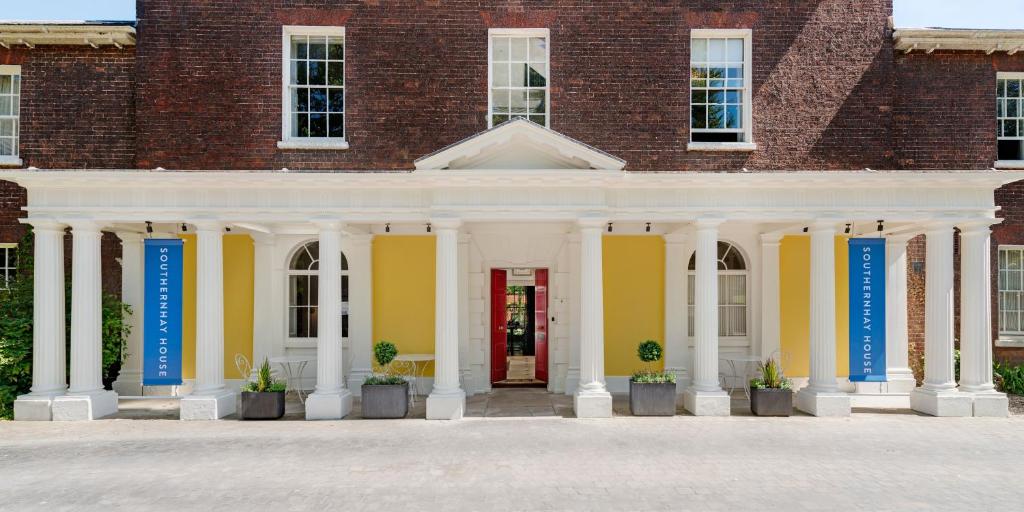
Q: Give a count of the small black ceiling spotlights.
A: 10